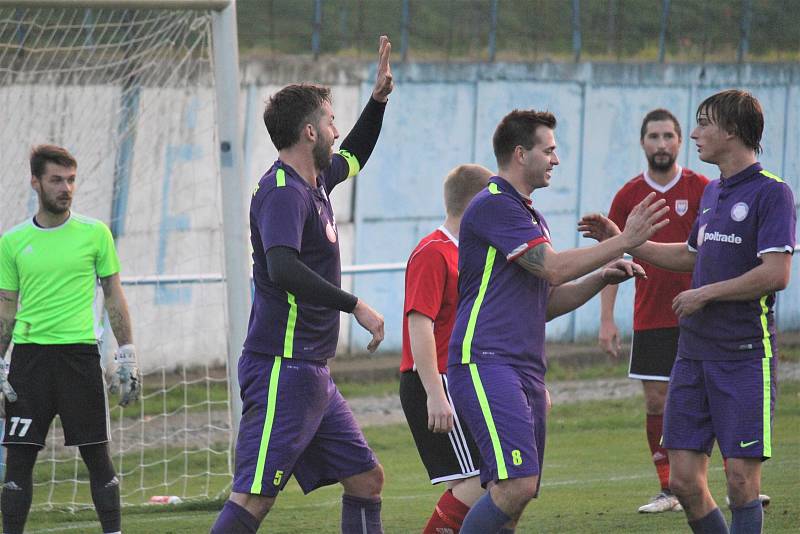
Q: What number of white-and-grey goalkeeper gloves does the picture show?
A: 2